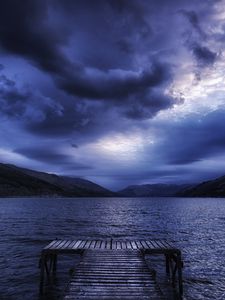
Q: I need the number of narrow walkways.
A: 1